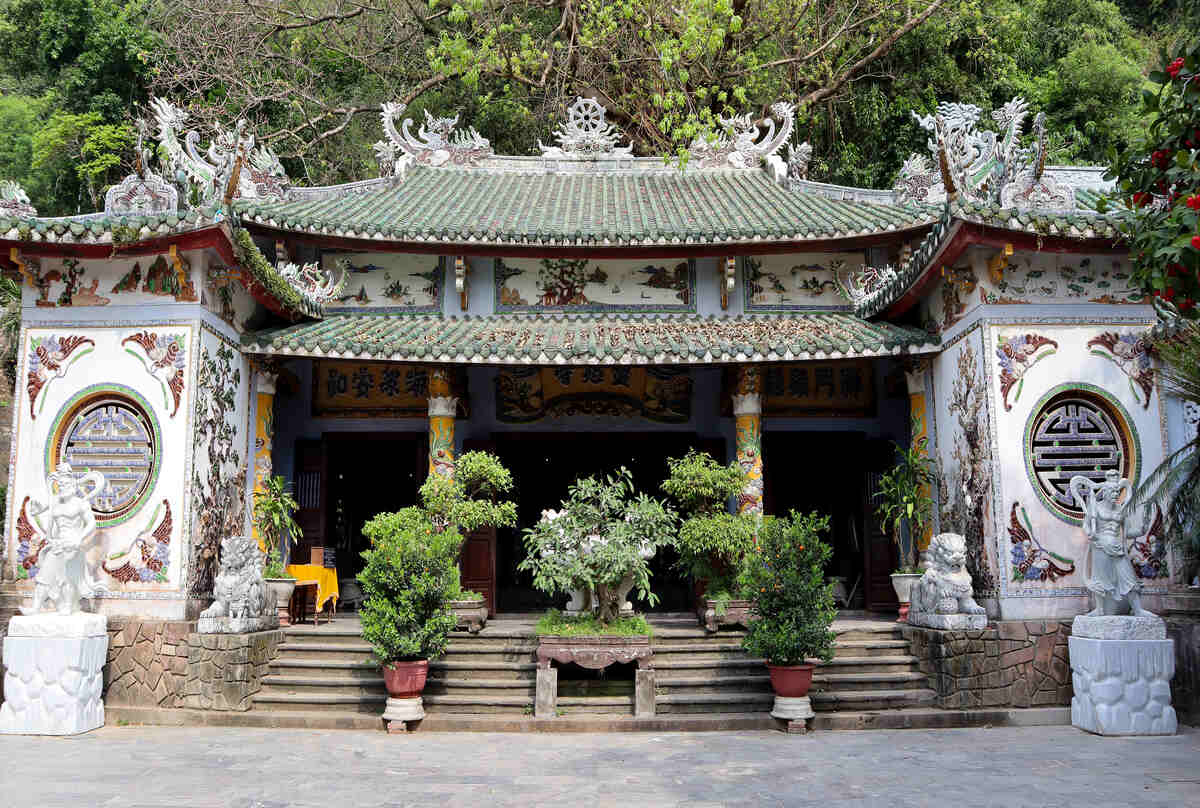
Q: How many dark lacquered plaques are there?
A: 3